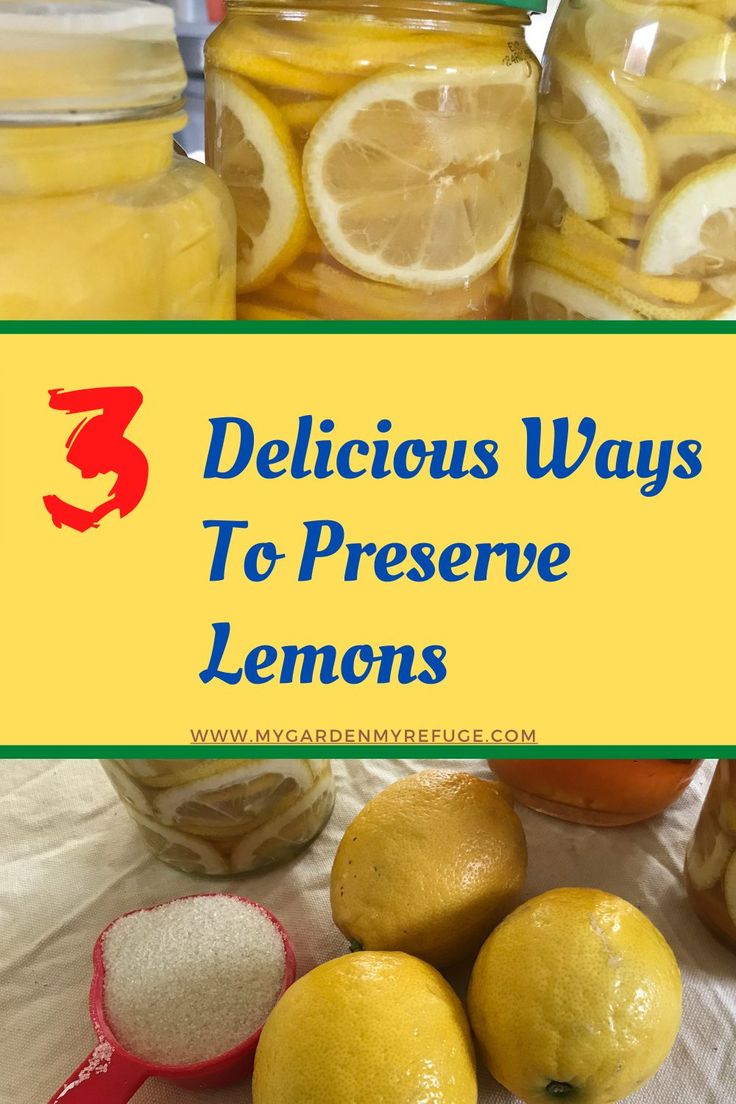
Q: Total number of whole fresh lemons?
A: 3